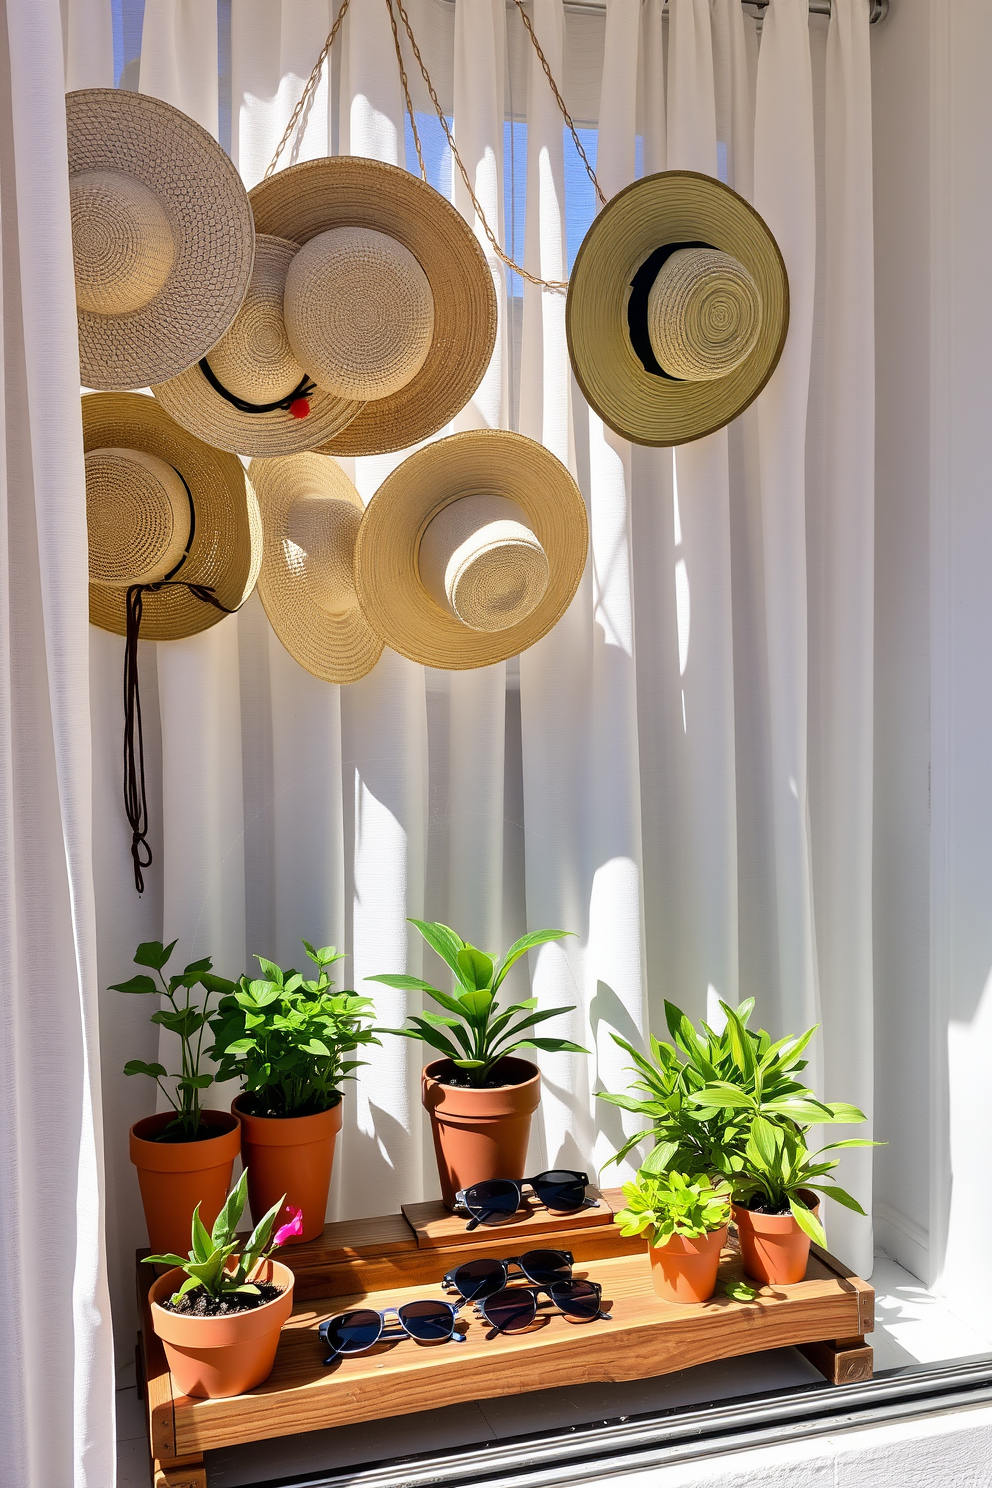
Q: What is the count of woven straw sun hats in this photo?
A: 7